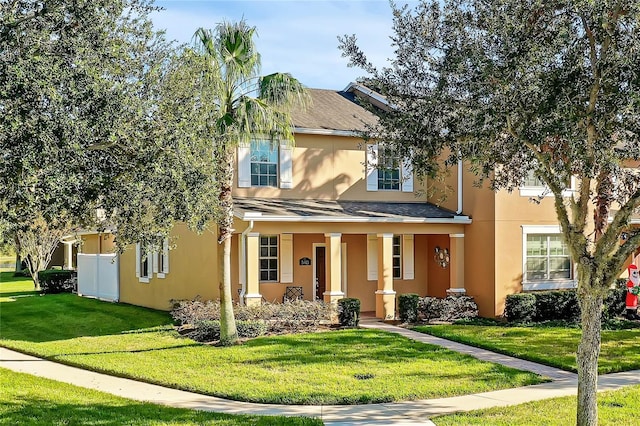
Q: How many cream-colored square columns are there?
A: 4